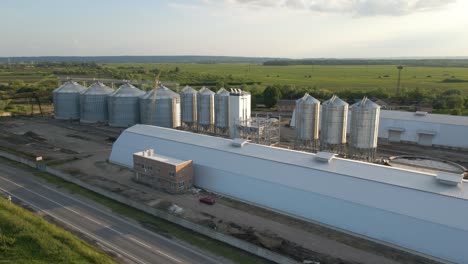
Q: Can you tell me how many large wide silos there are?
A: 4